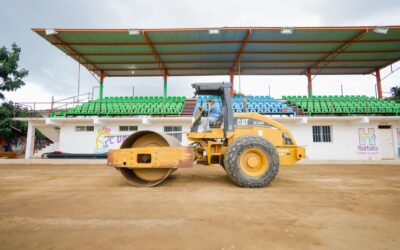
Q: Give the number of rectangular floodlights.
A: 5